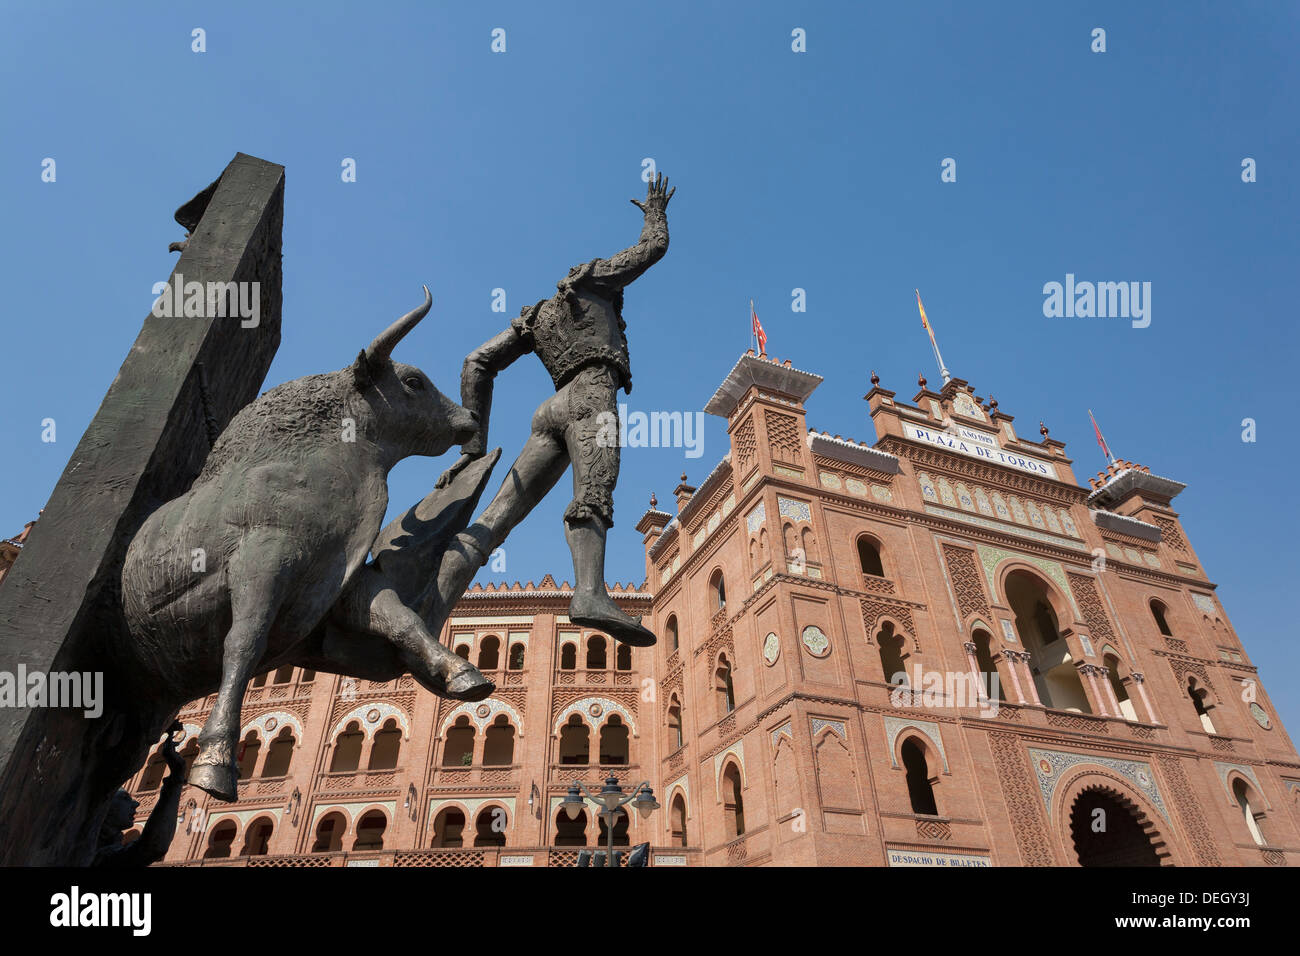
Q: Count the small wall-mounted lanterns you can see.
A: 4